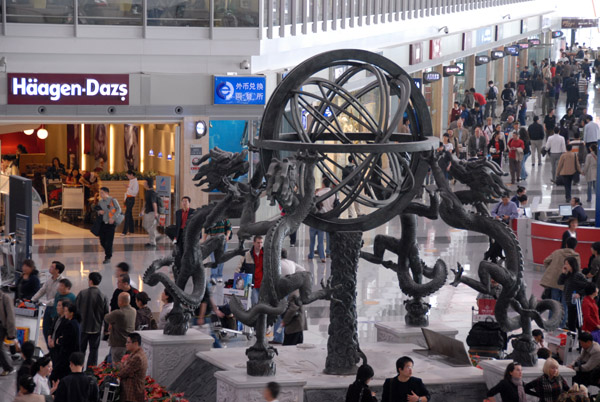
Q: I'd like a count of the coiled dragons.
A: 4